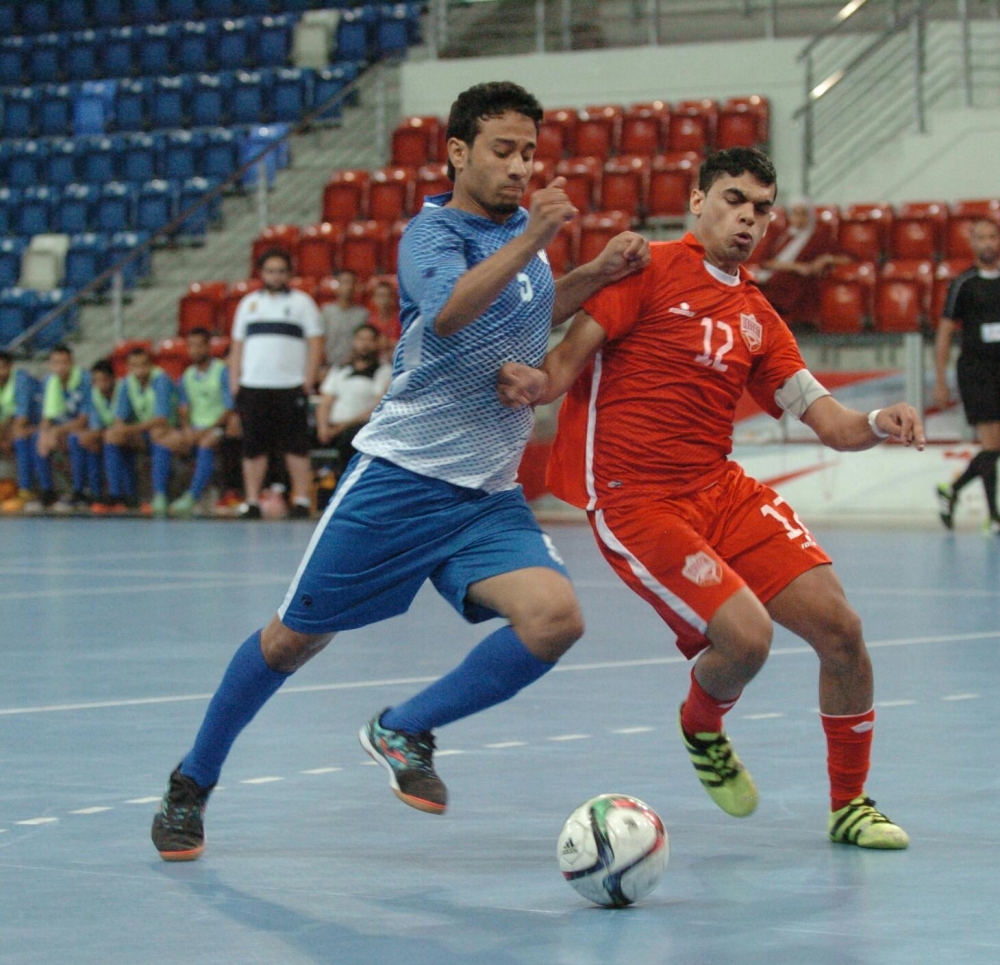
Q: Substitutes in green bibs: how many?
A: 5